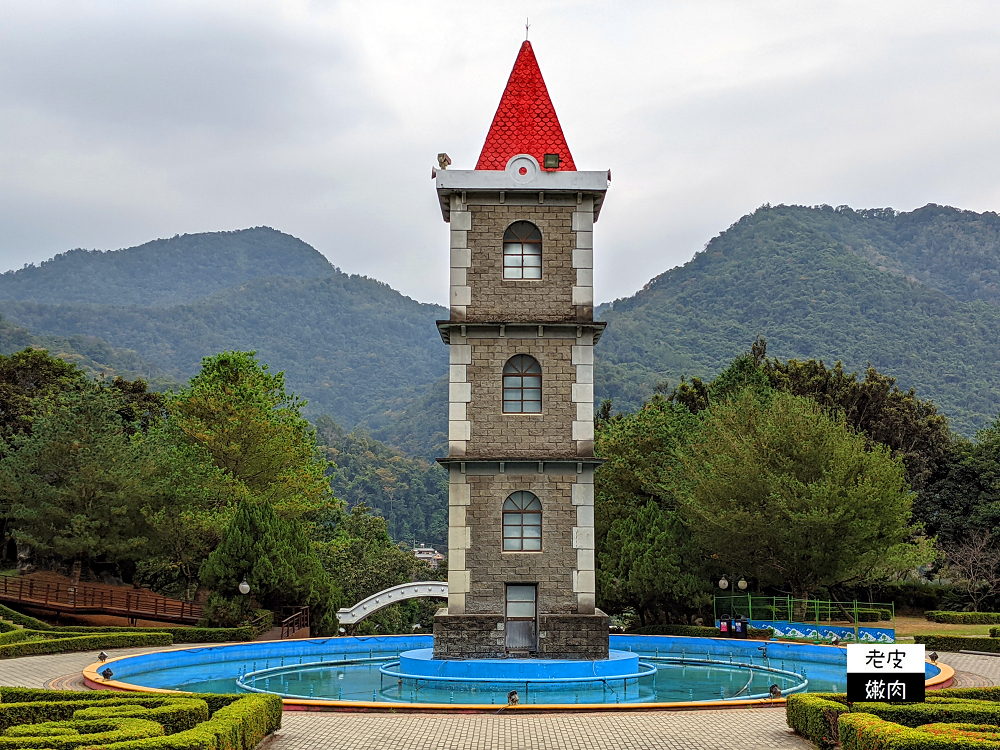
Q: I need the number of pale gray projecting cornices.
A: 3